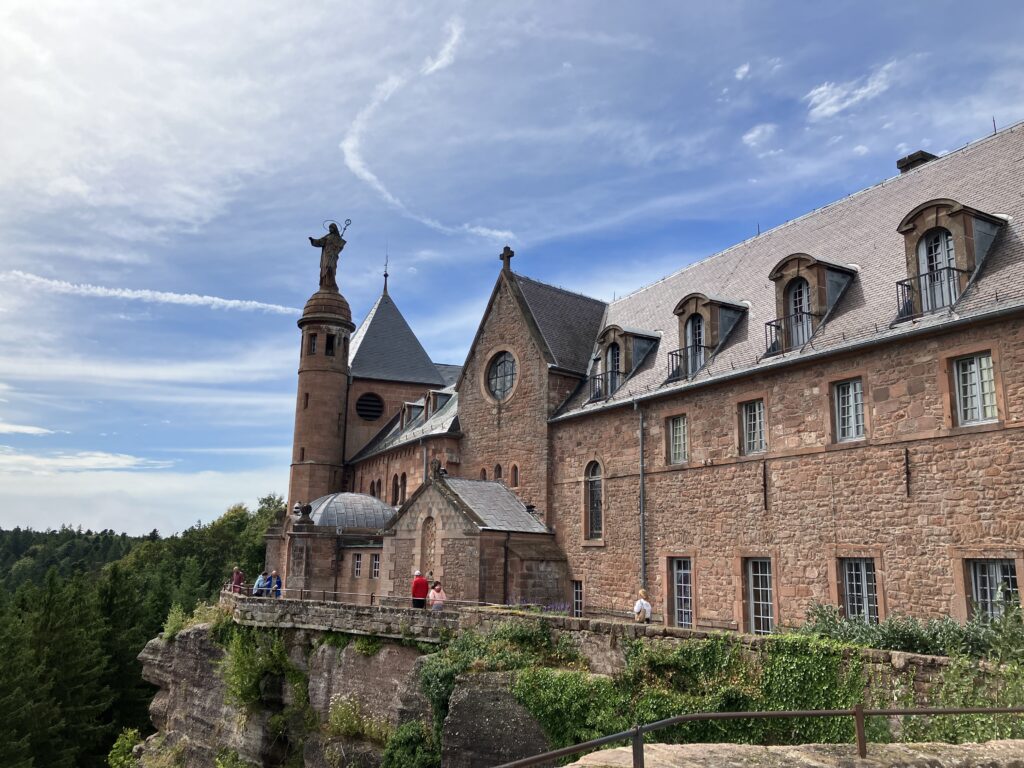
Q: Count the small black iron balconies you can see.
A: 4